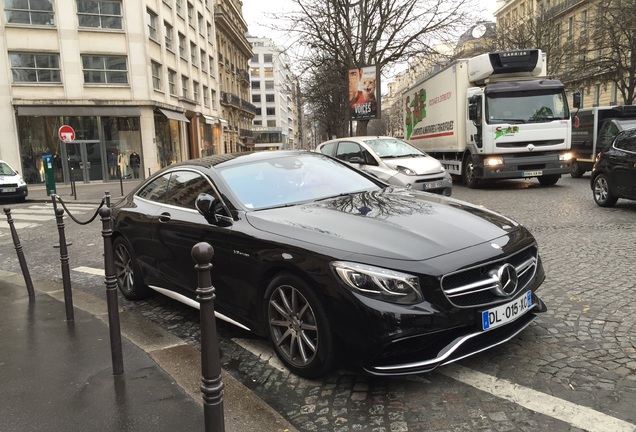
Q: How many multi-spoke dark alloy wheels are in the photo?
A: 2